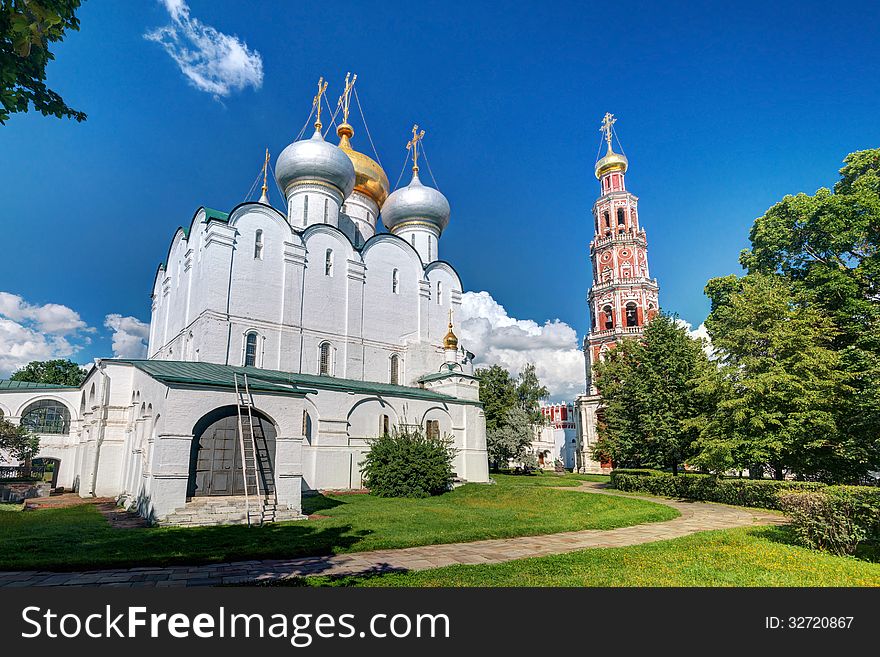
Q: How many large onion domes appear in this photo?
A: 3